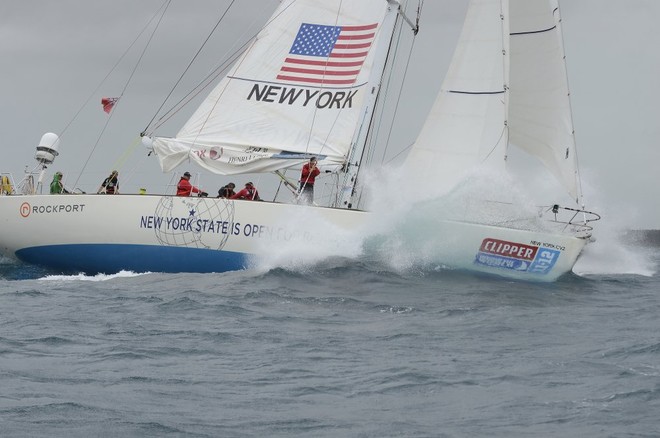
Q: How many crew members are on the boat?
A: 6